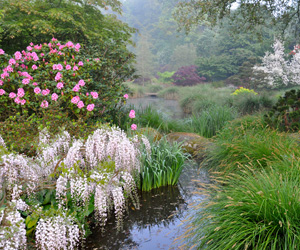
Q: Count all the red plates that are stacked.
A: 0